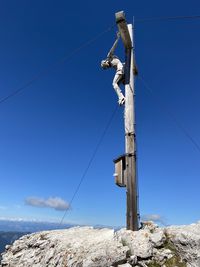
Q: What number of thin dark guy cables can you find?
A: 4